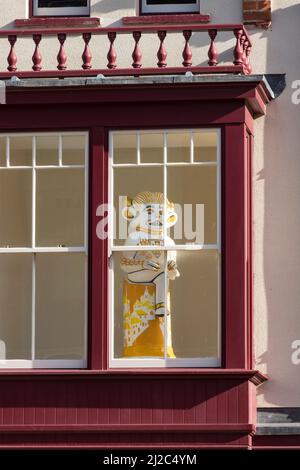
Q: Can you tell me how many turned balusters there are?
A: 13